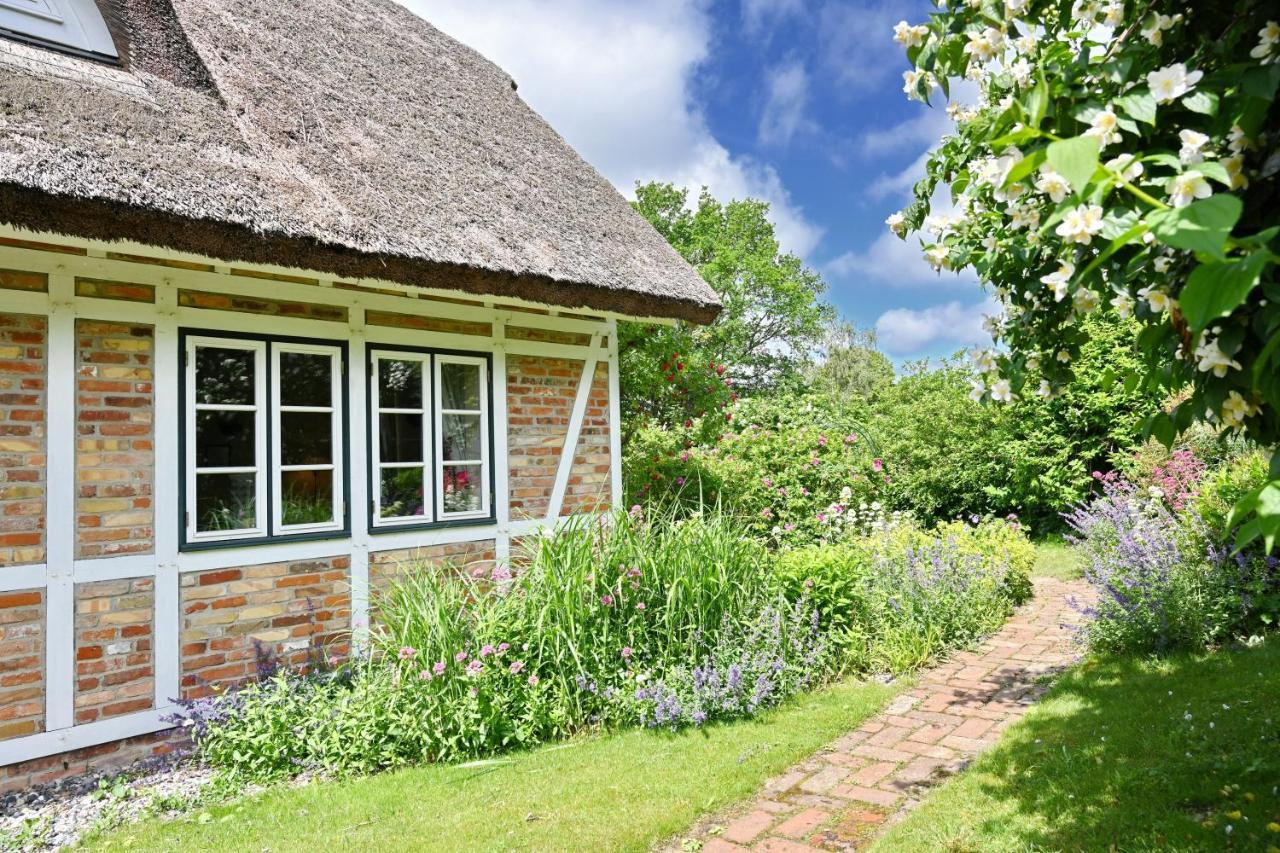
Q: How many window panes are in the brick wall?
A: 12